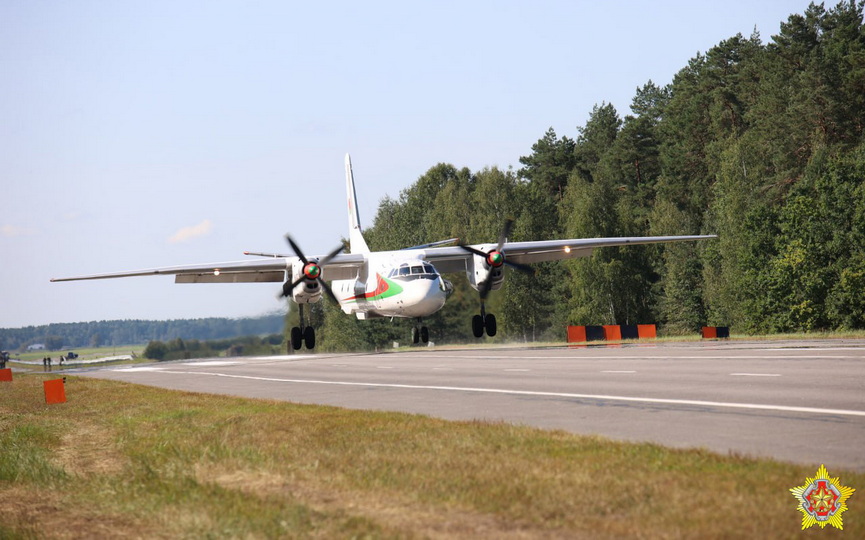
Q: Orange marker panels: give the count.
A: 6